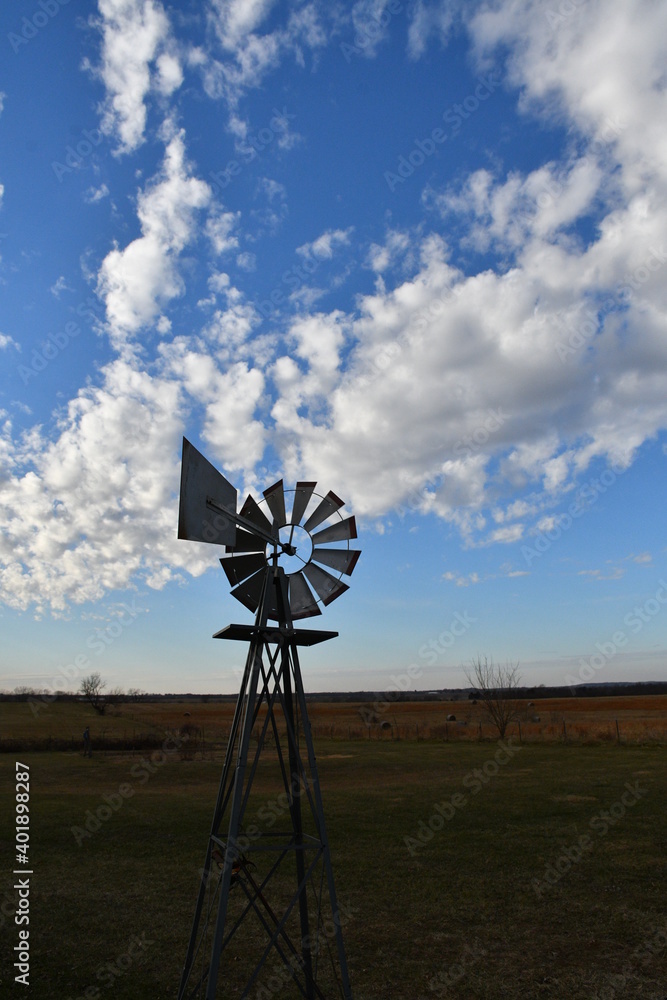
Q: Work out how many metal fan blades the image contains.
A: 12